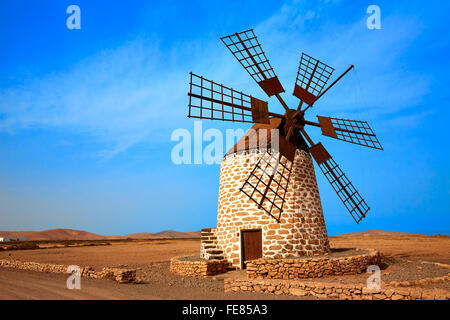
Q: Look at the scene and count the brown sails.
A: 6